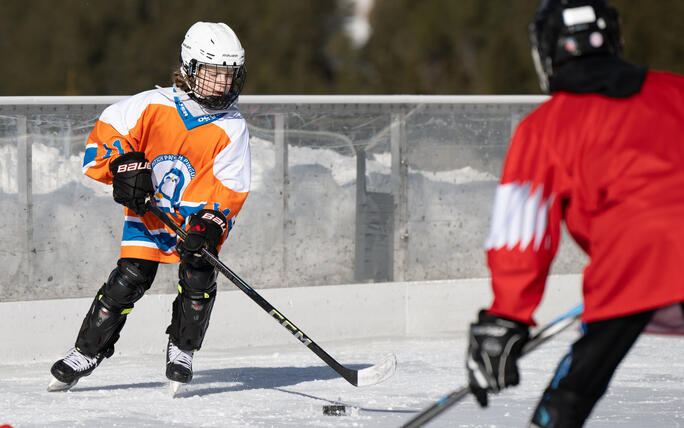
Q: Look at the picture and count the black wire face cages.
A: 1